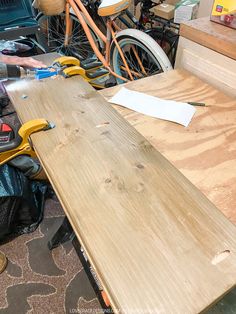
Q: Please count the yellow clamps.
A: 3